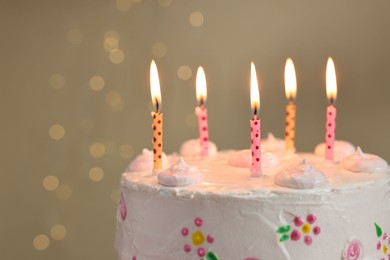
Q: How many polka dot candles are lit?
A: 5